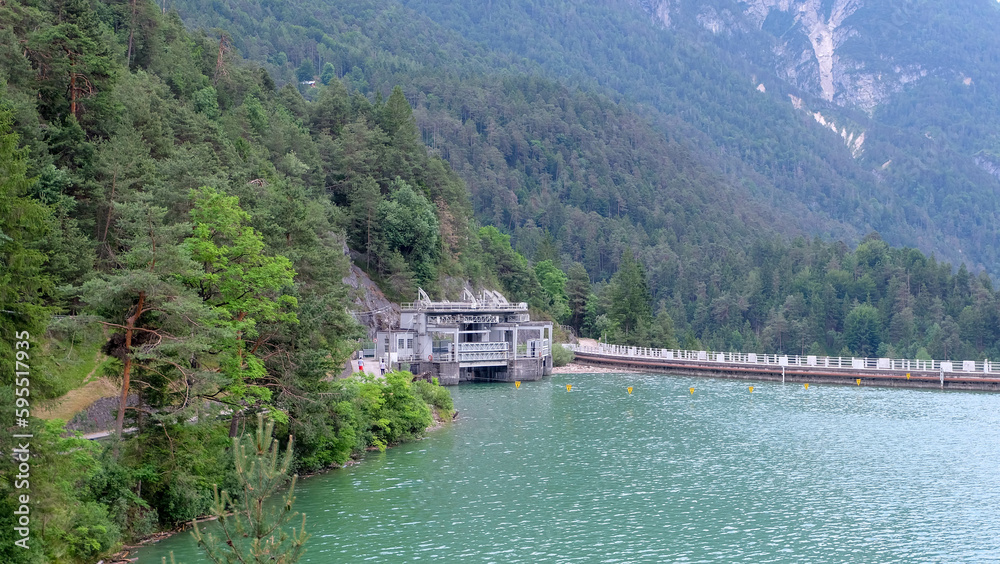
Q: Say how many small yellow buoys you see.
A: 8